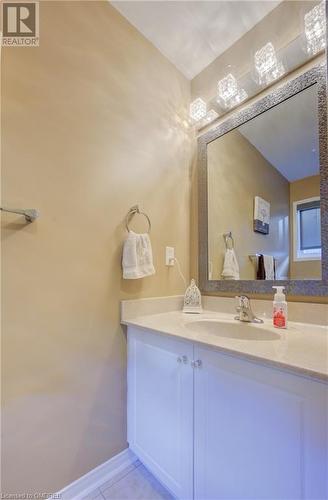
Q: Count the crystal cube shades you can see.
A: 4